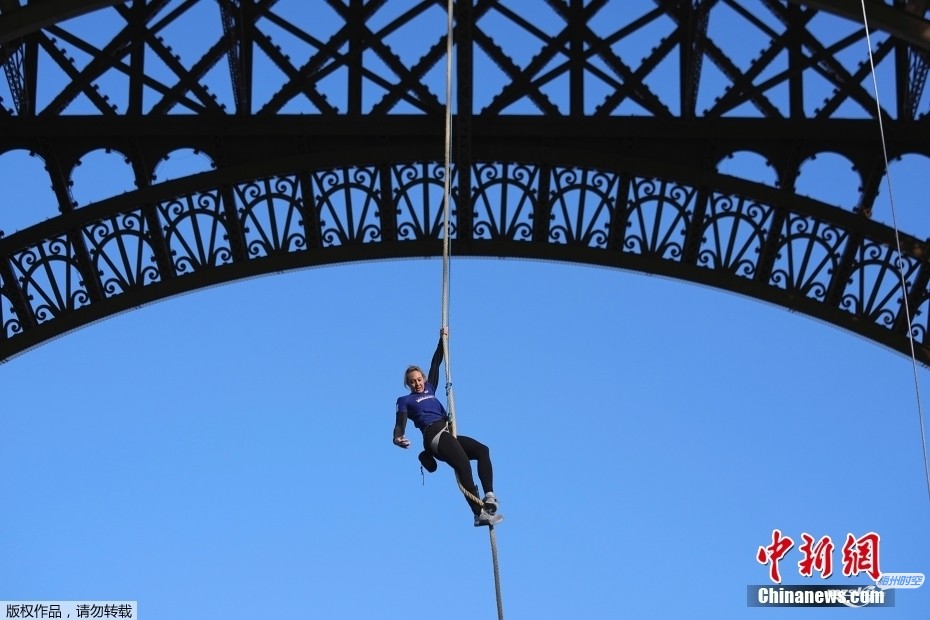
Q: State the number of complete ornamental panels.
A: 12